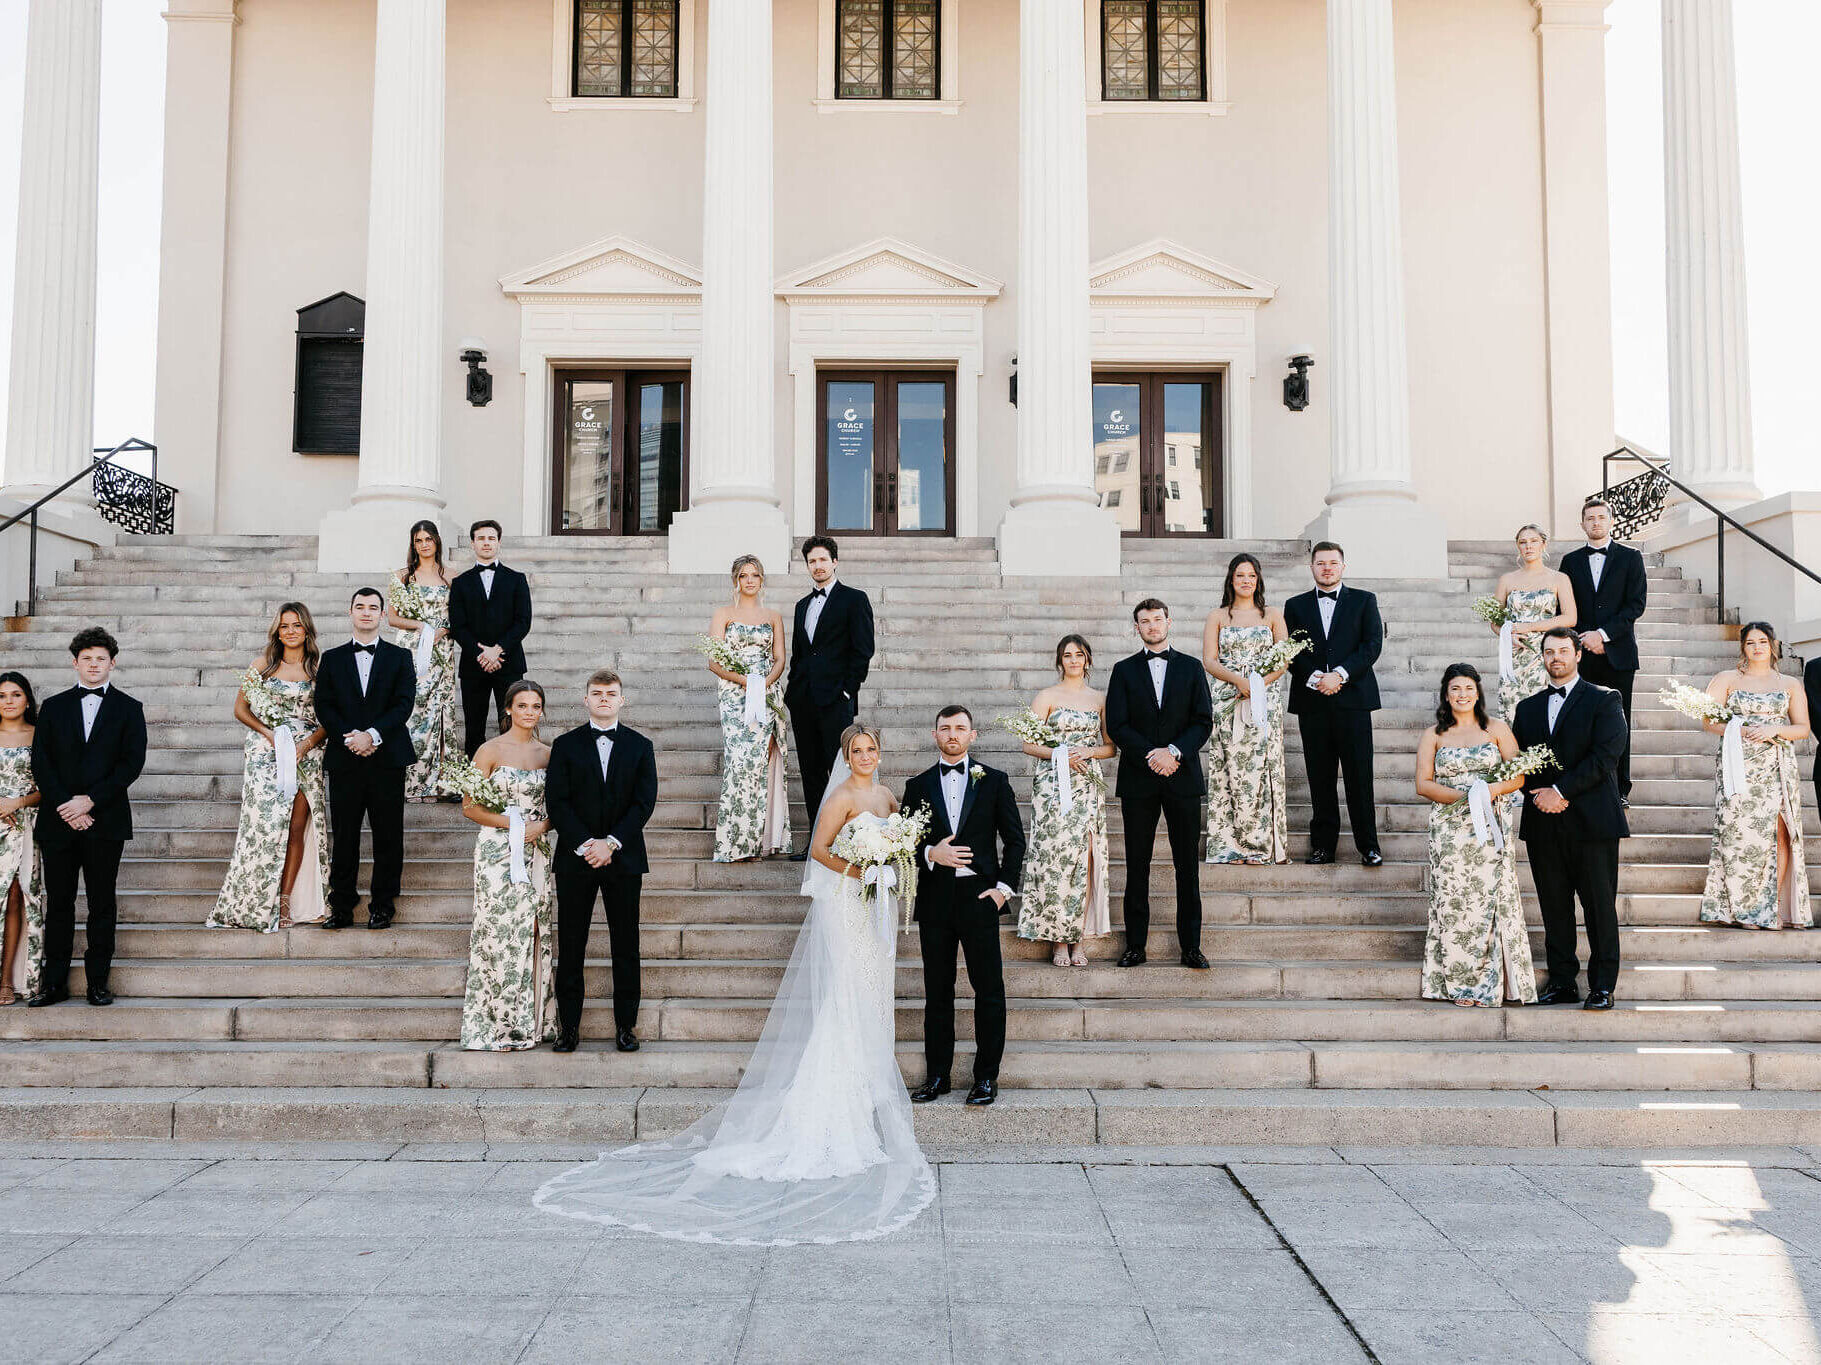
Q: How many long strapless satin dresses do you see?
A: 10